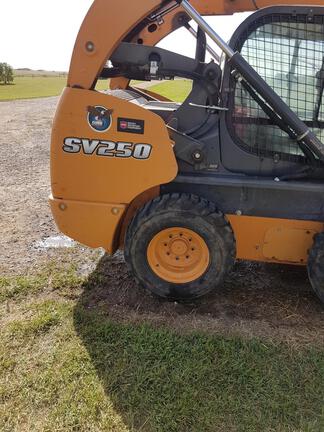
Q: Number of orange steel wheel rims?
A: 1